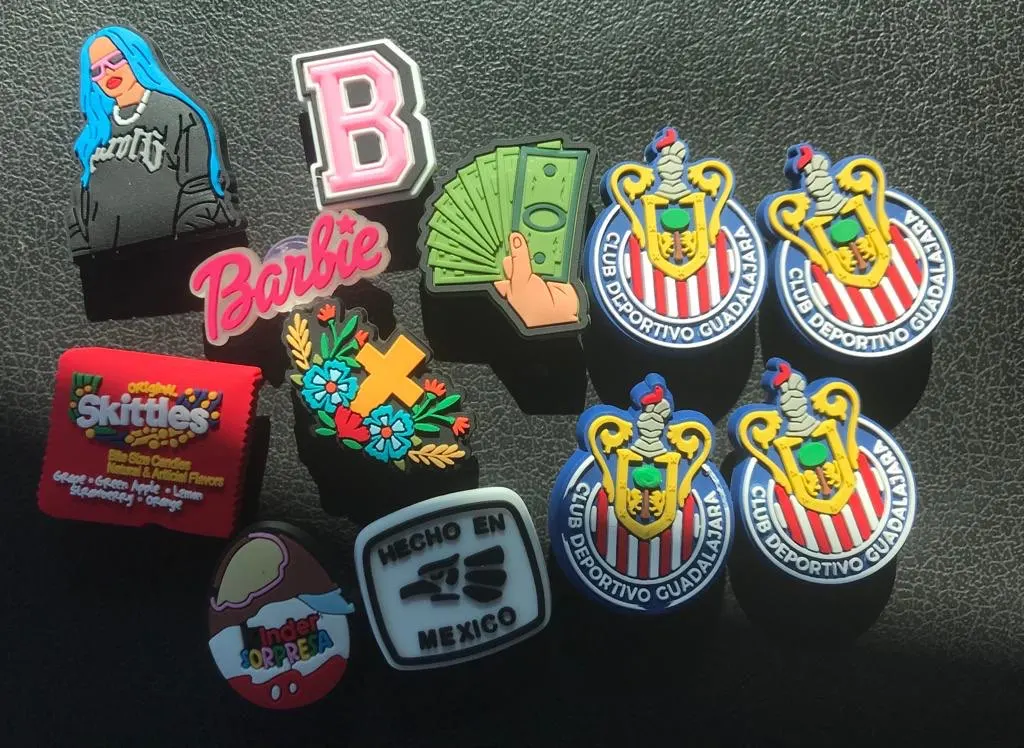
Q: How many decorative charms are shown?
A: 12